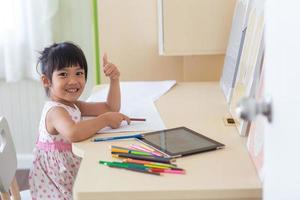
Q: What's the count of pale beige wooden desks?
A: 1